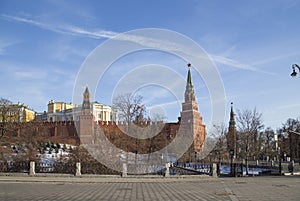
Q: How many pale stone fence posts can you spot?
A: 5